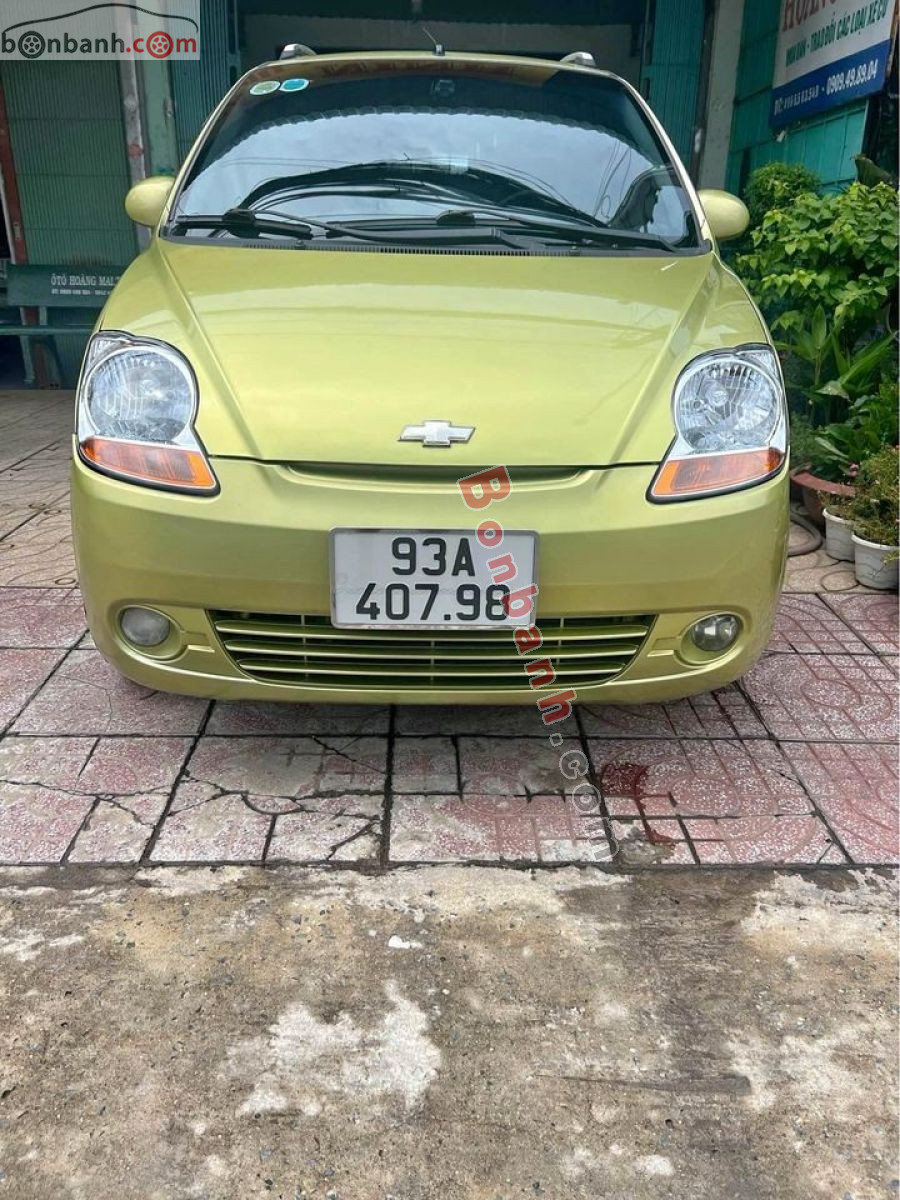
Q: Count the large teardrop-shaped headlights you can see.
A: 2